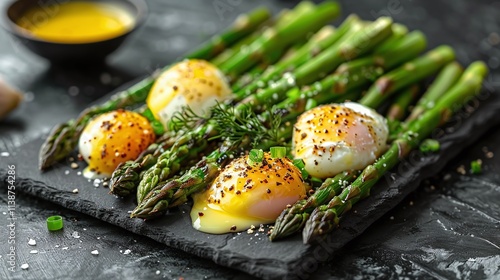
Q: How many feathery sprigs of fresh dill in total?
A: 1